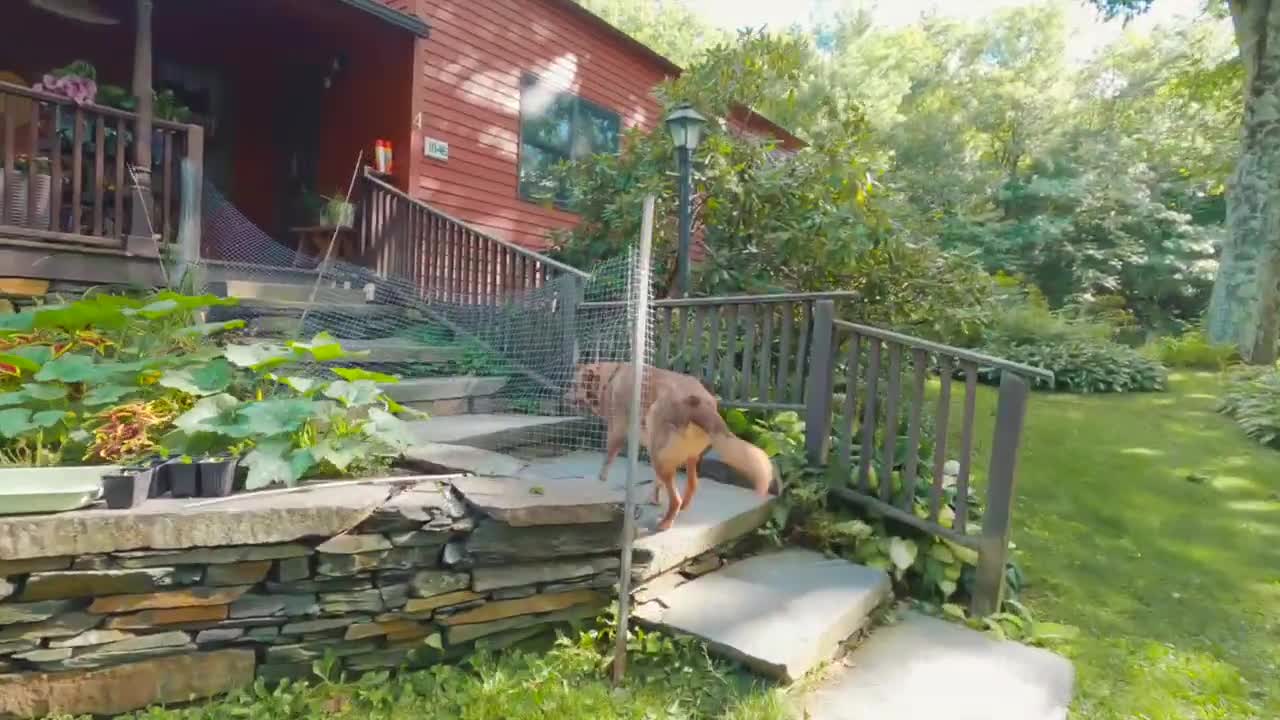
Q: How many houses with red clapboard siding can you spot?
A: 1